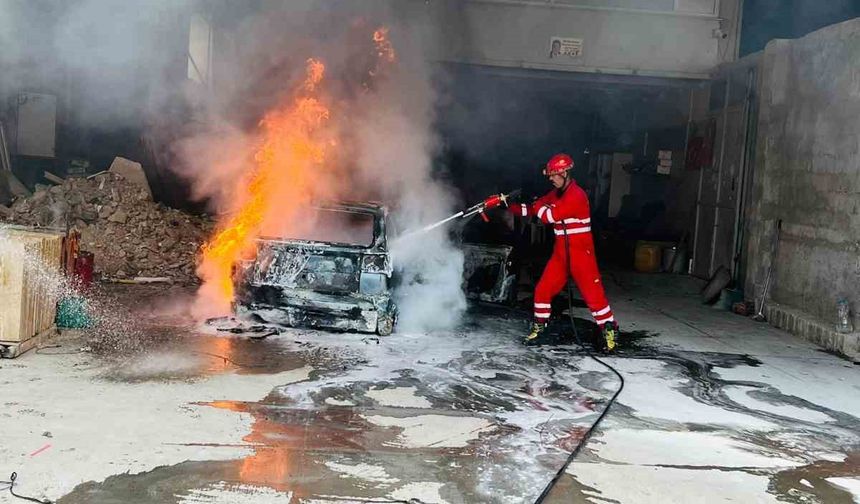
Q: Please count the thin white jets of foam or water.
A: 1